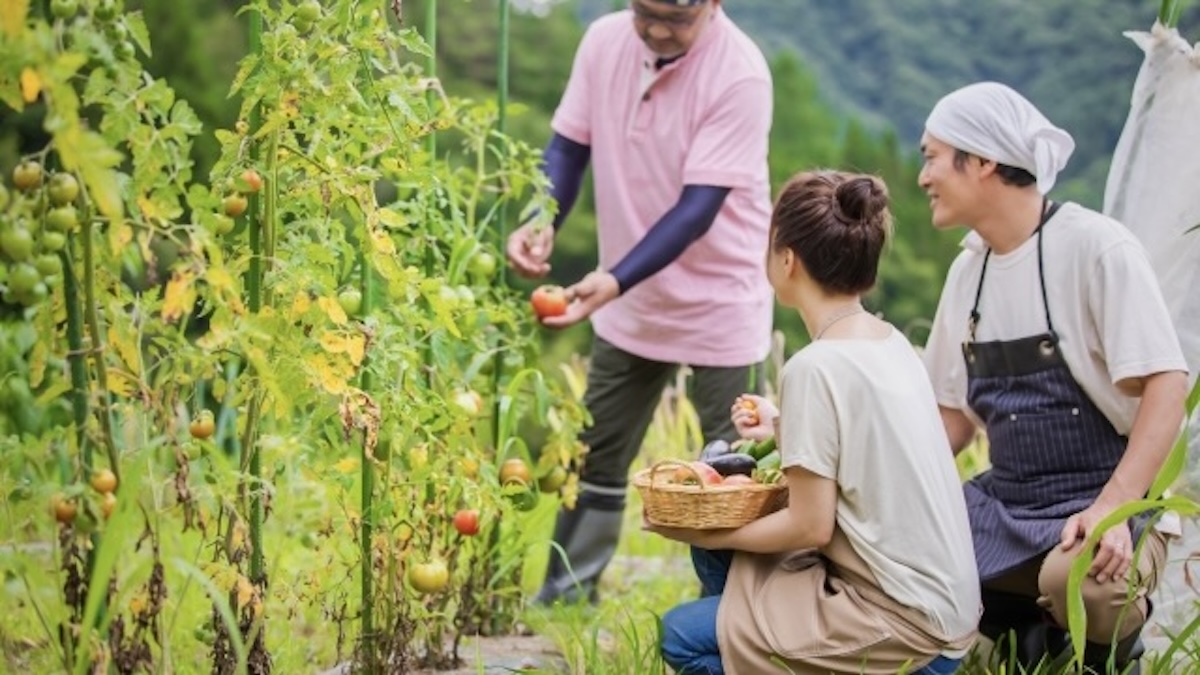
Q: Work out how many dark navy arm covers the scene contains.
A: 2